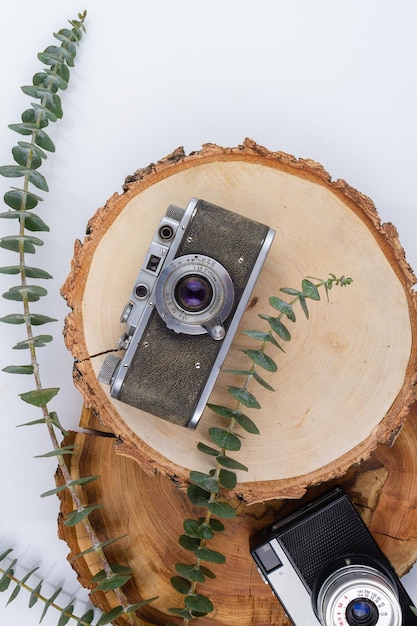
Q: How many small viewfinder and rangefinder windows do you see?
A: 4